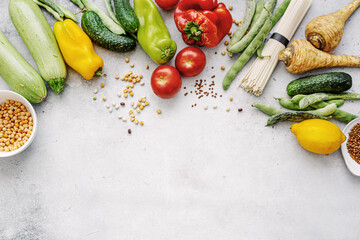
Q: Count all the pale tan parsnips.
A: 2